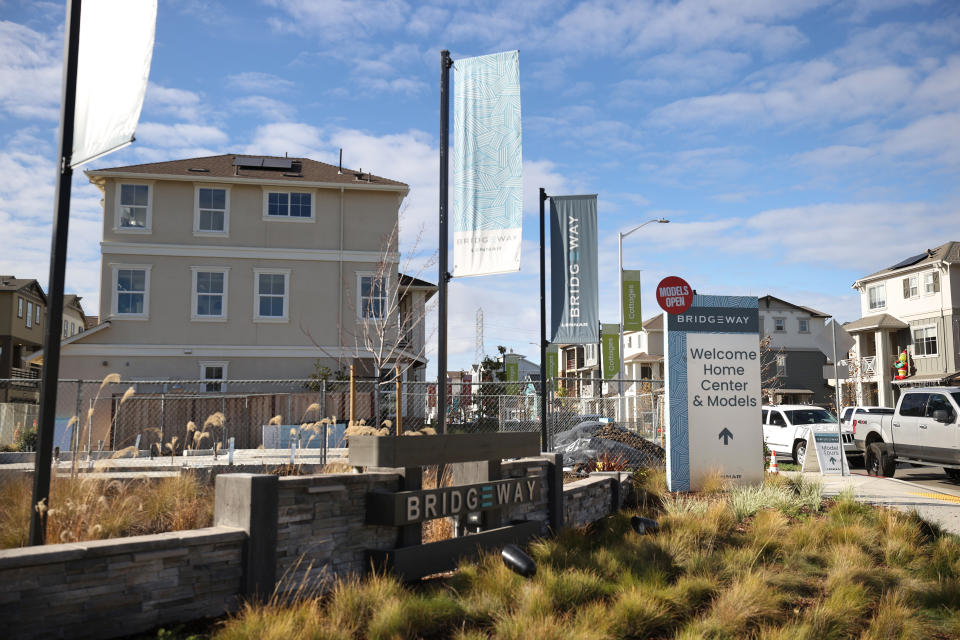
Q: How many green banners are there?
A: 4